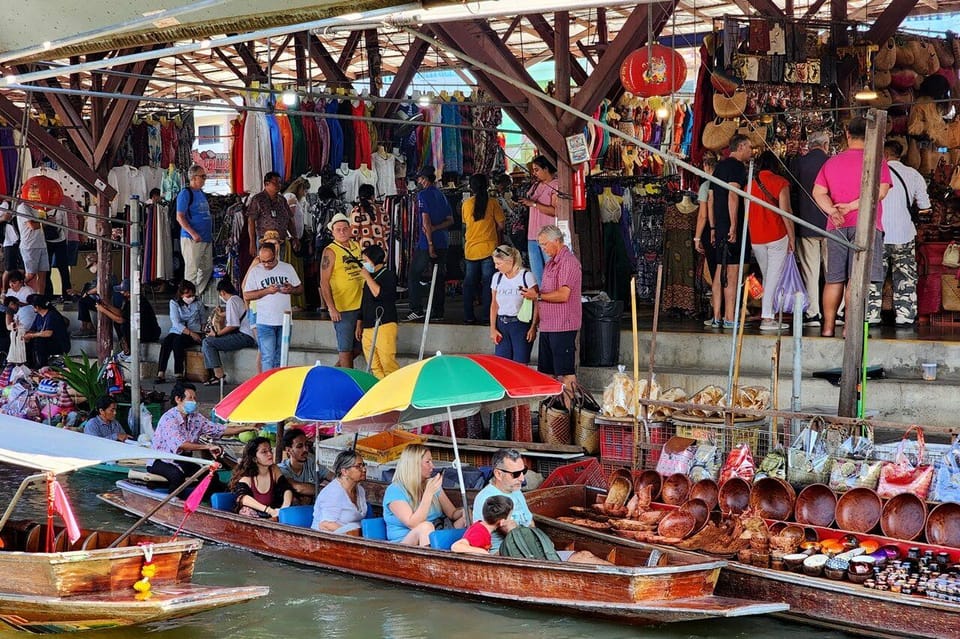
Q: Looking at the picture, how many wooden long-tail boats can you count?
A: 3